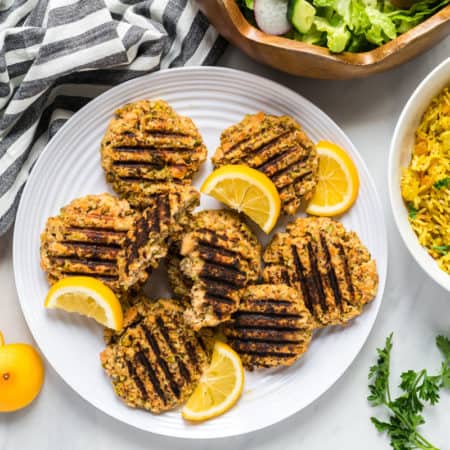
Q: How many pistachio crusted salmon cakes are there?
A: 8